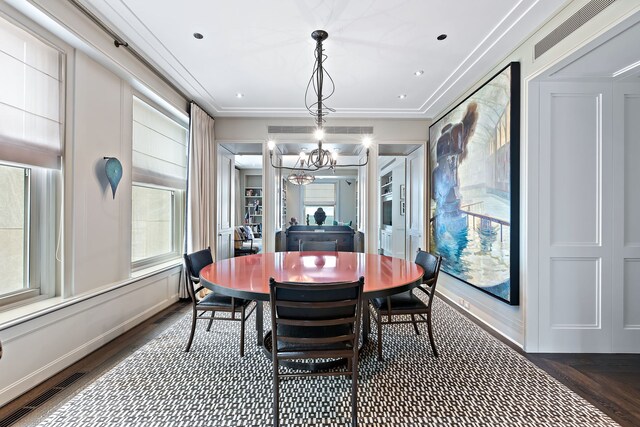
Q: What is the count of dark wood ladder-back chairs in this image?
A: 4